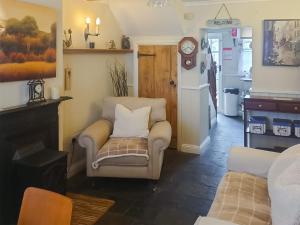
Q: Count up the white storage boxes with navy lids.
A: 3